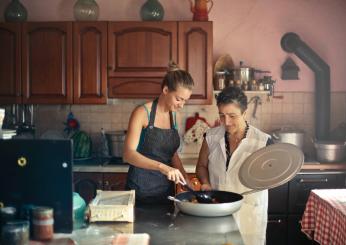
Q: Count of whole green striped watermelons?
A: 1